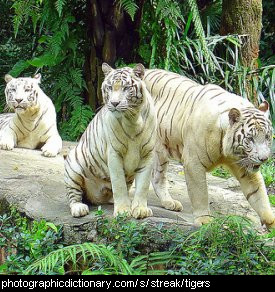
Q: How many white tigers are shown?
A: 3